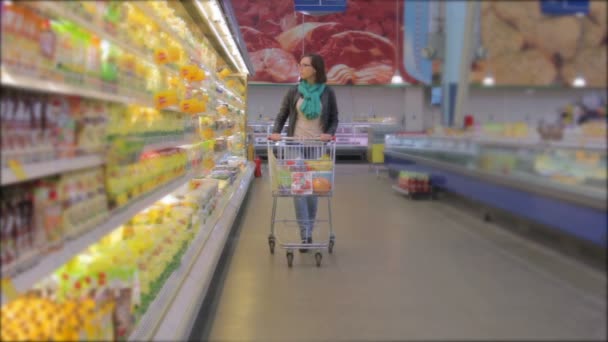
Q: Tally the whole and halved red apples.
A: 0